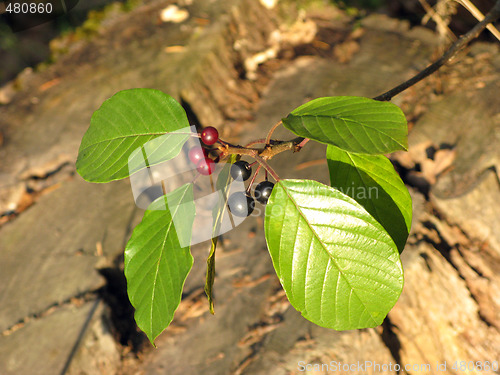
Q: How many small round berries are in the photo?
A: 6